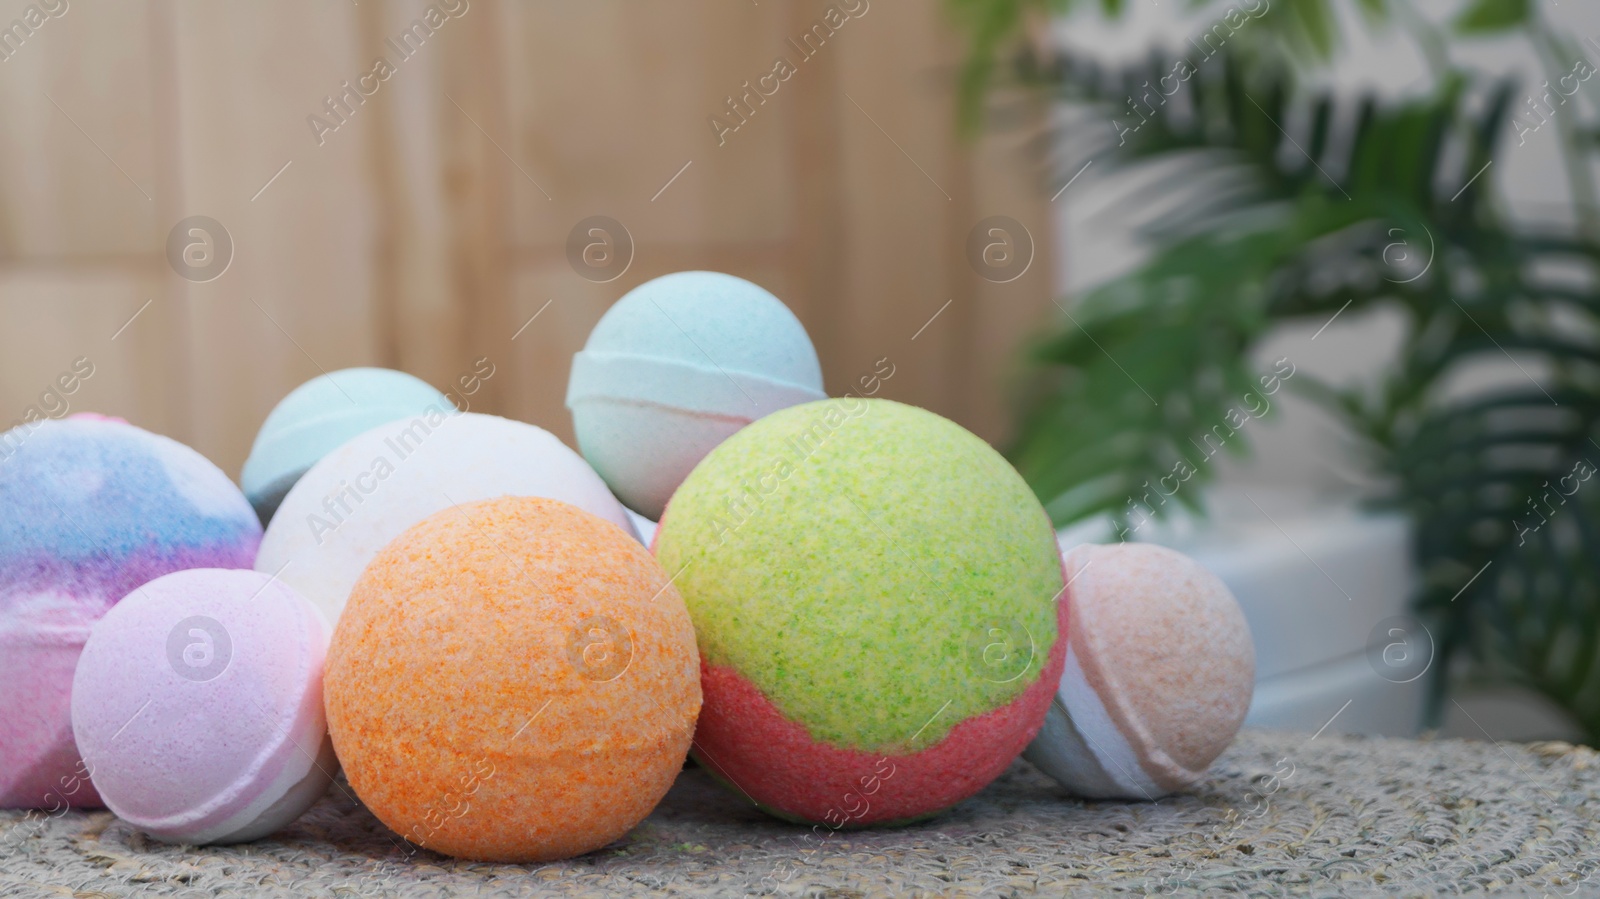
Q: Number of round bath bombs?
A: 8